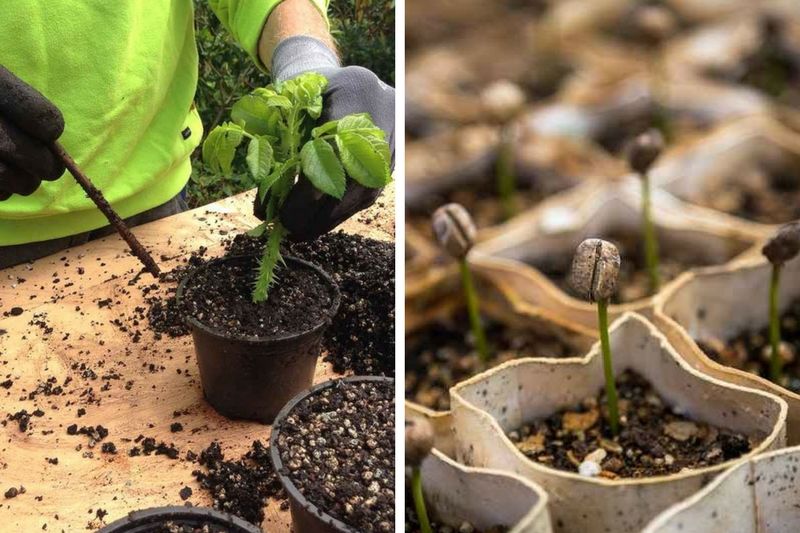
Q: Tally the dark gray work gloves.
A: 2